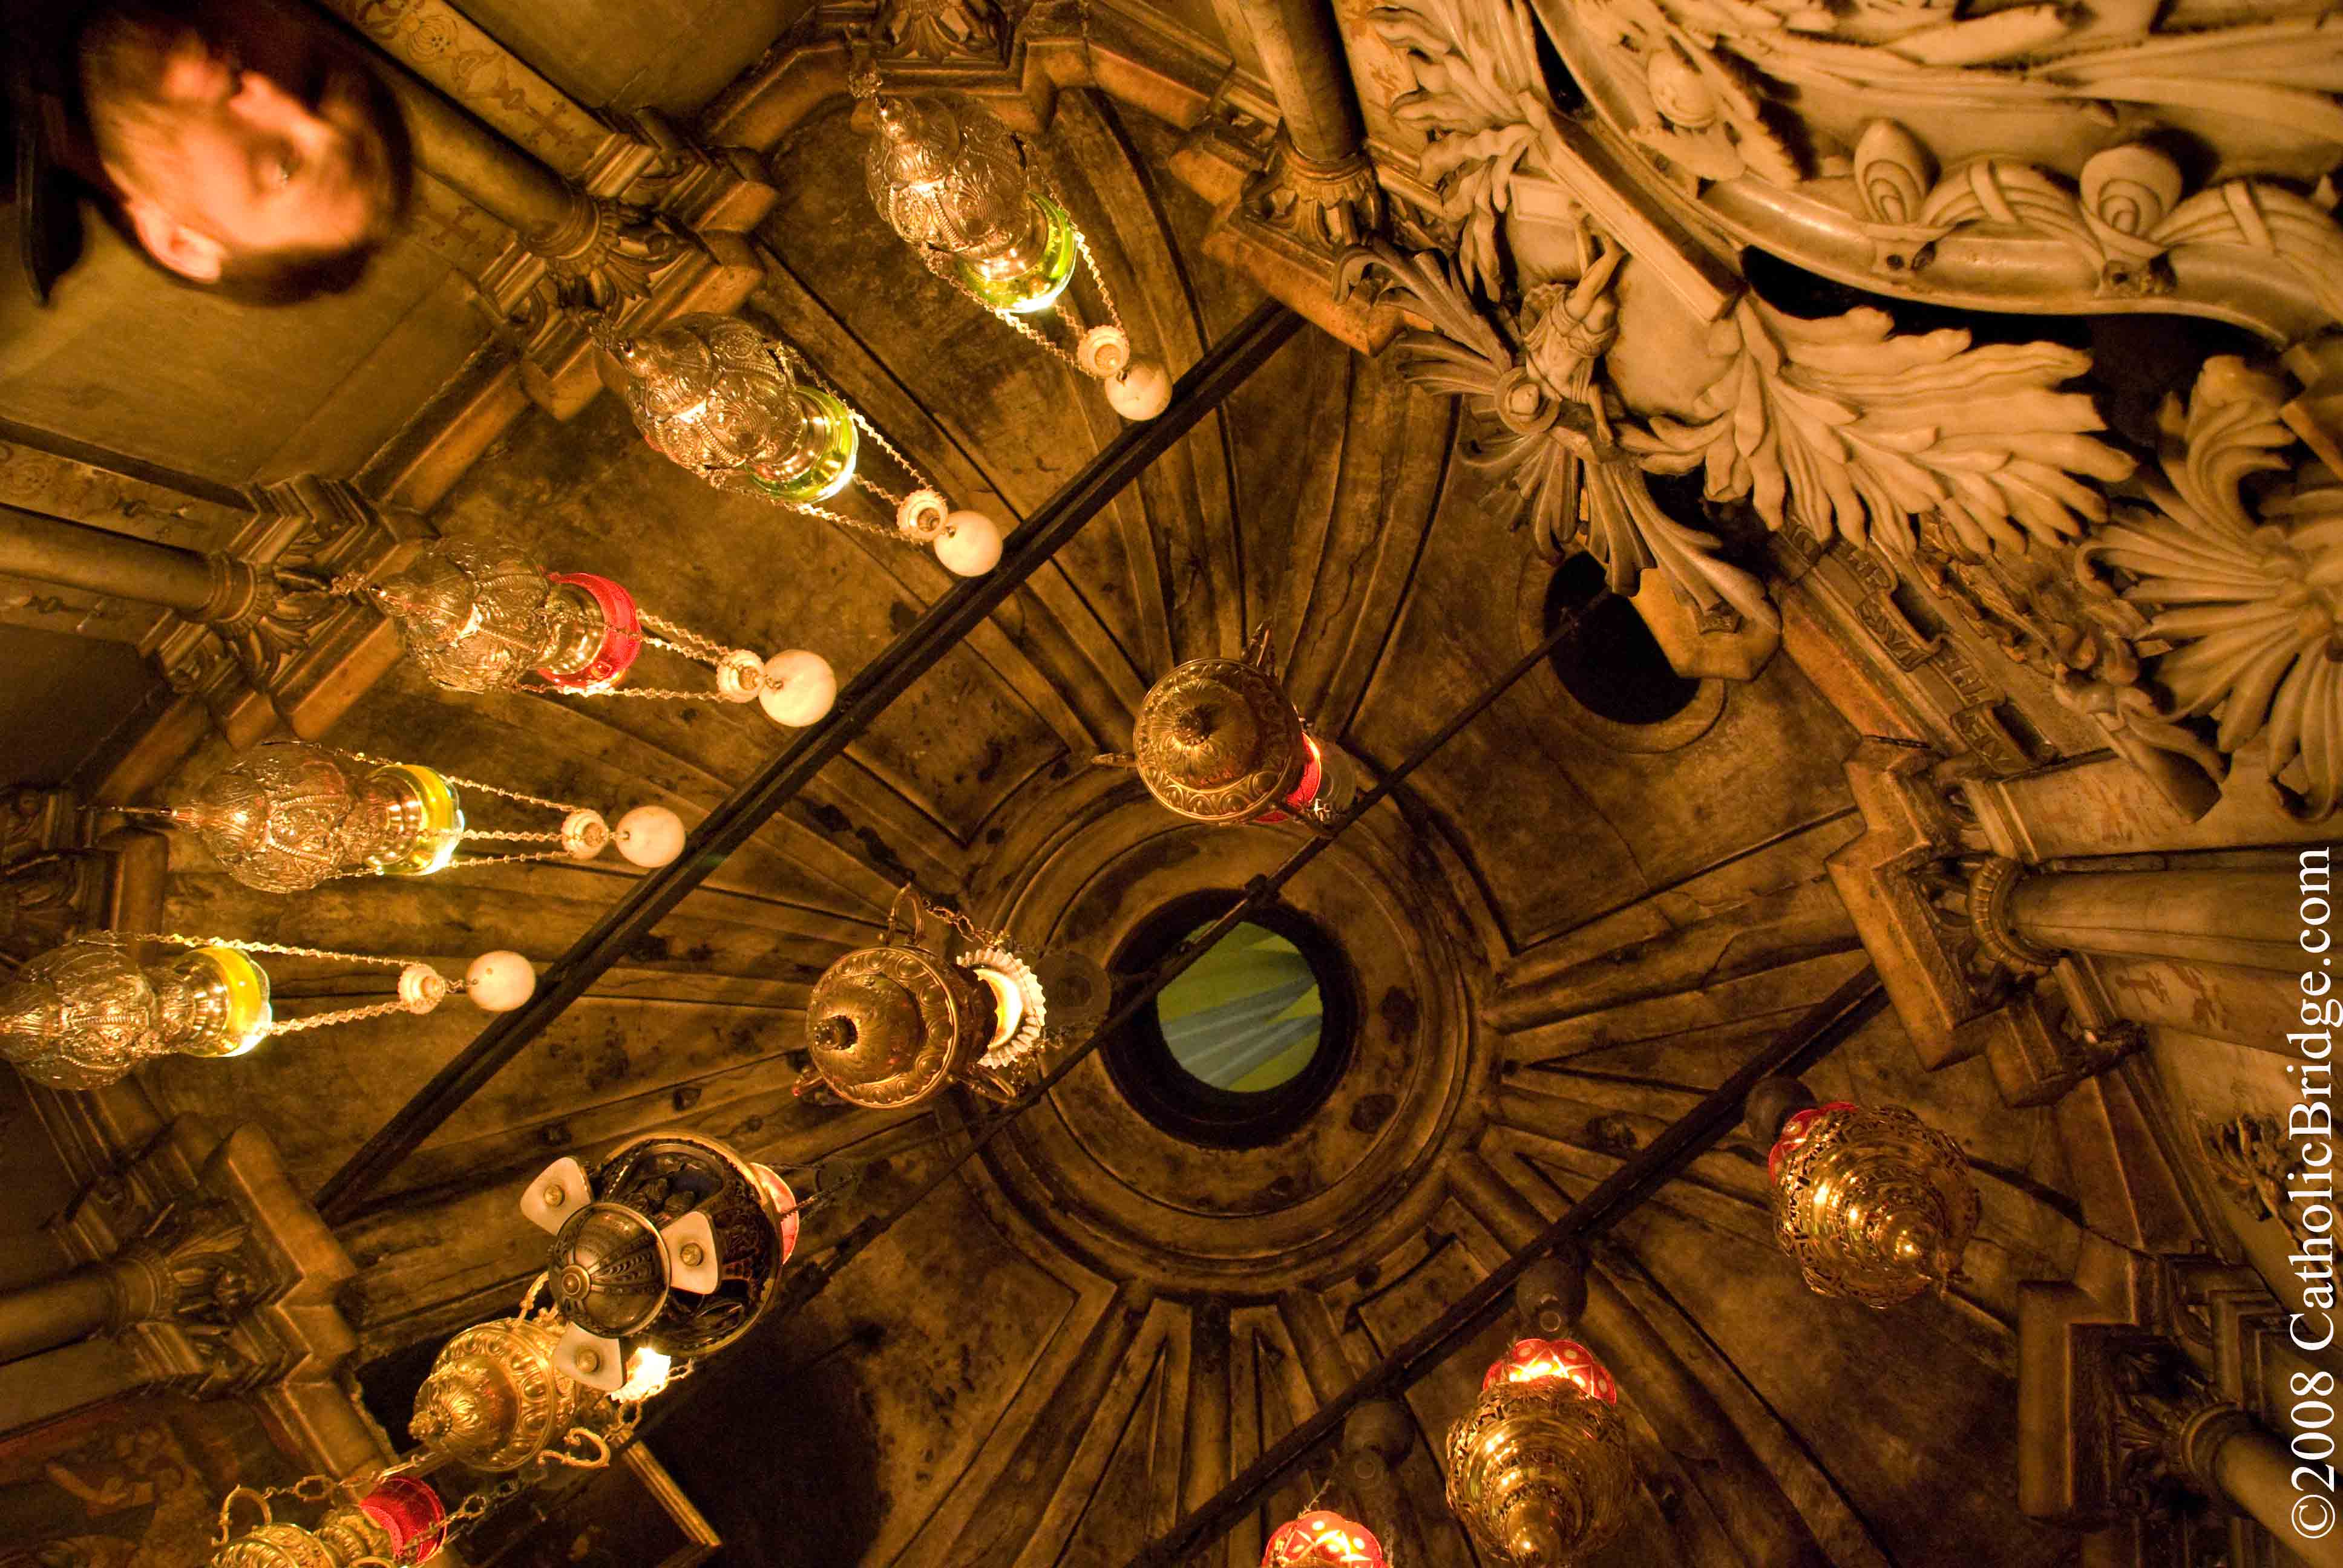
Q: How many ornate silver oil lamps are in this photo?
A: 5